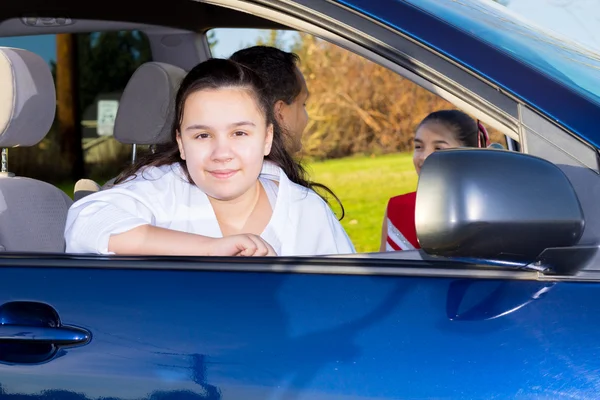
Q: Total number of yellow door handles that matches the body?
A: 0